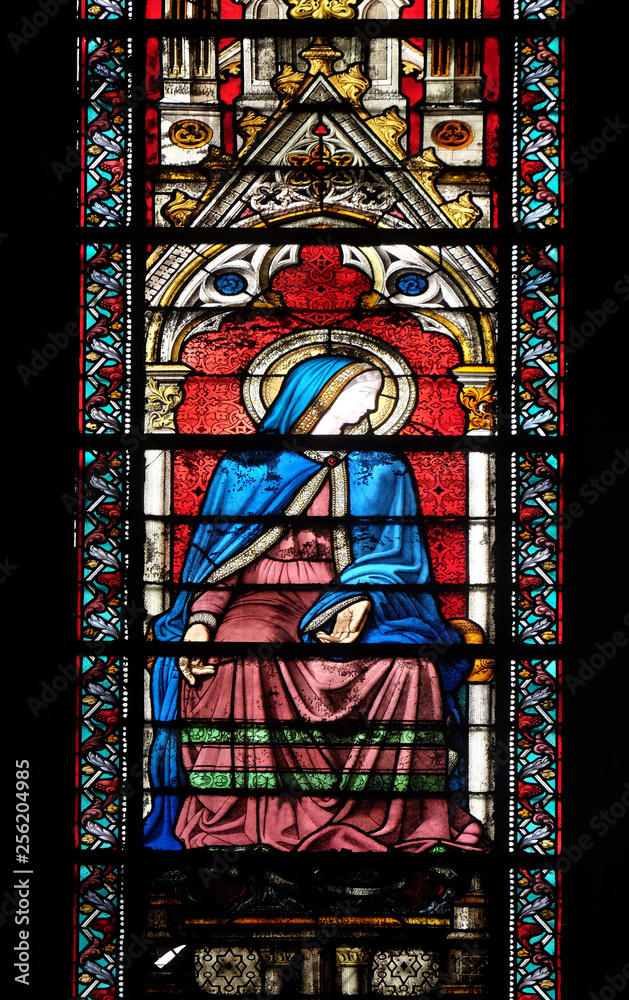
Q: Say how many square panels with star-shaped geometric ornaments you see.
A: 2